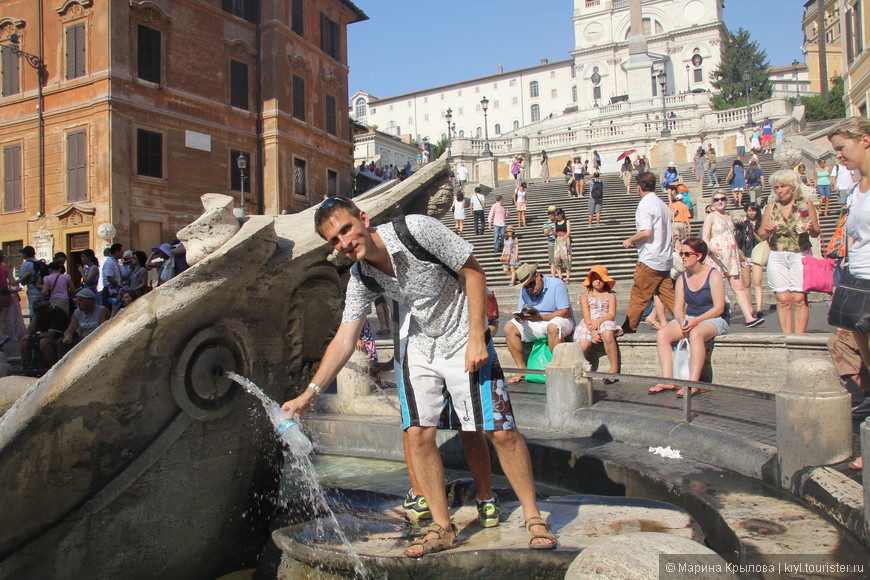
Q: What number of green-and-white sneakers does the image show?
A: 2